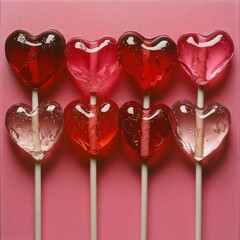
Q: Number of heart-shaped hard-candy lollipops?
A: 8